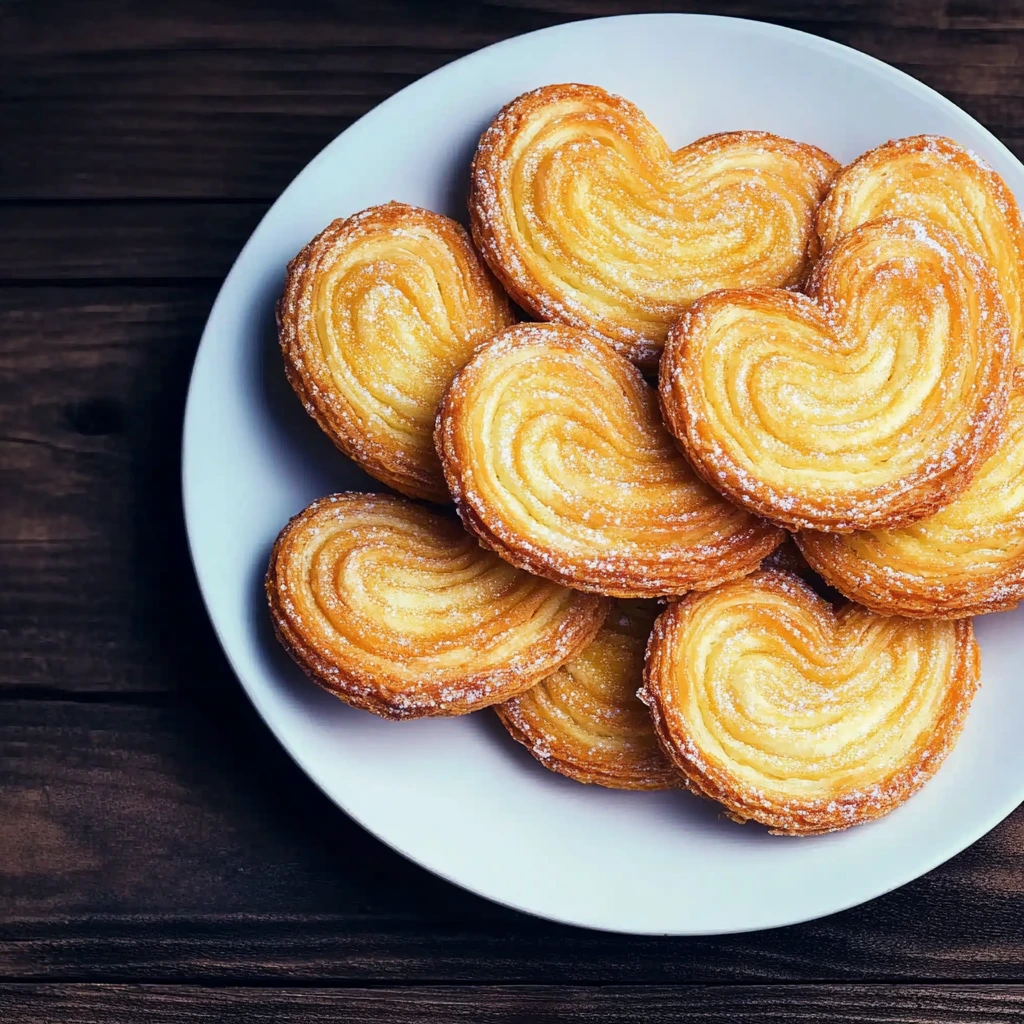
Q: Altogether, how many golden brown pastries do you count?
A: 9